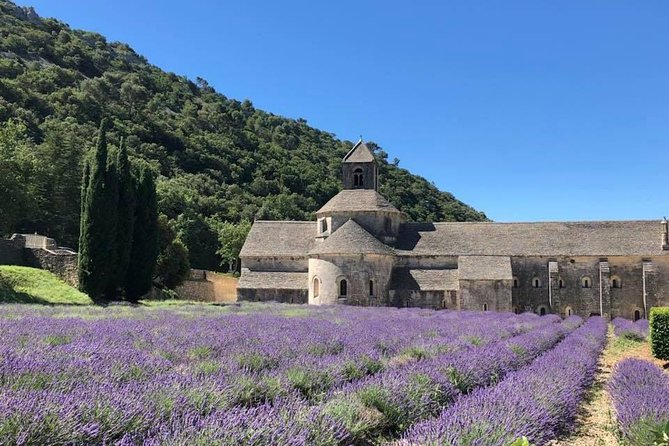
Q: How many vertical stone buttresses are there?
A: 3